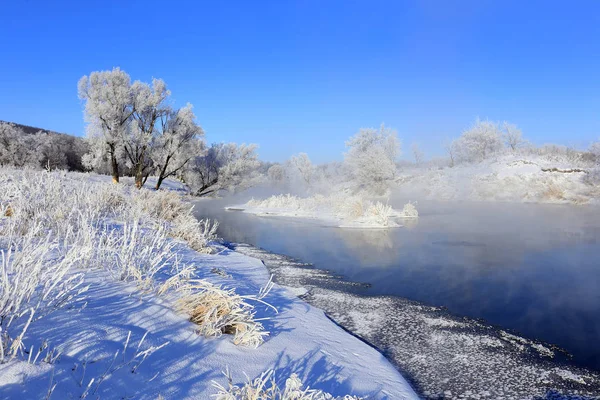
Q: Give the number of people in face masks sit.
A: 0